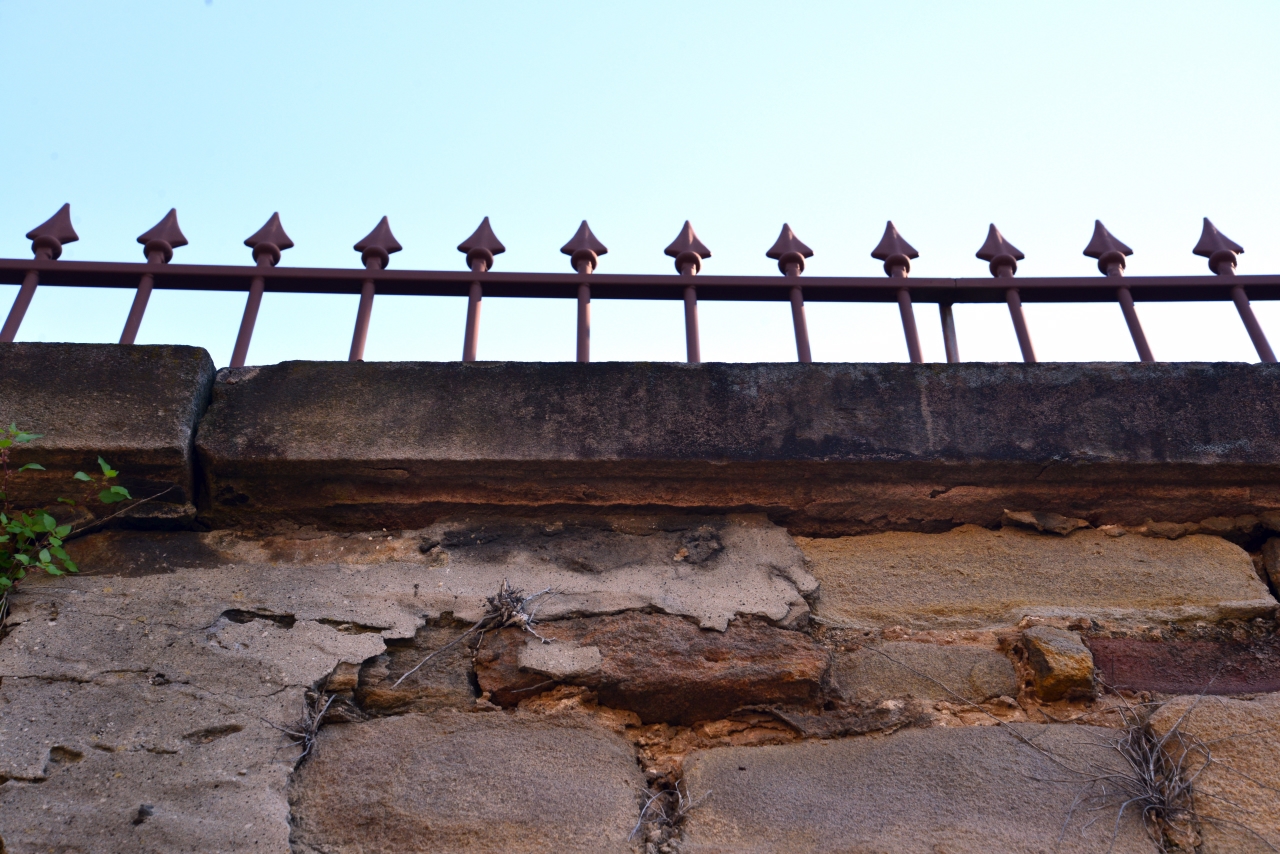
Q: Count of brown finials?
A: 12